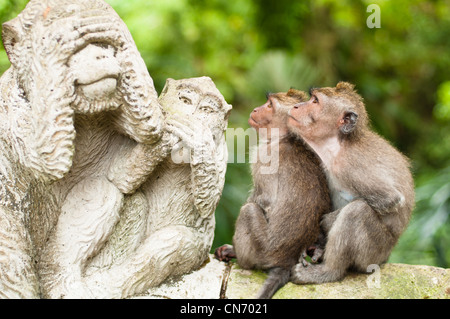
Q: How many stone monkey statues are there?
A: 2